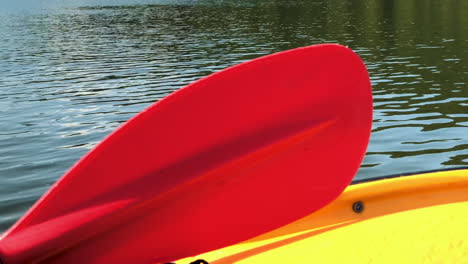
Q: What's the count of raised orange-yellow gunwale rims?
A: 1